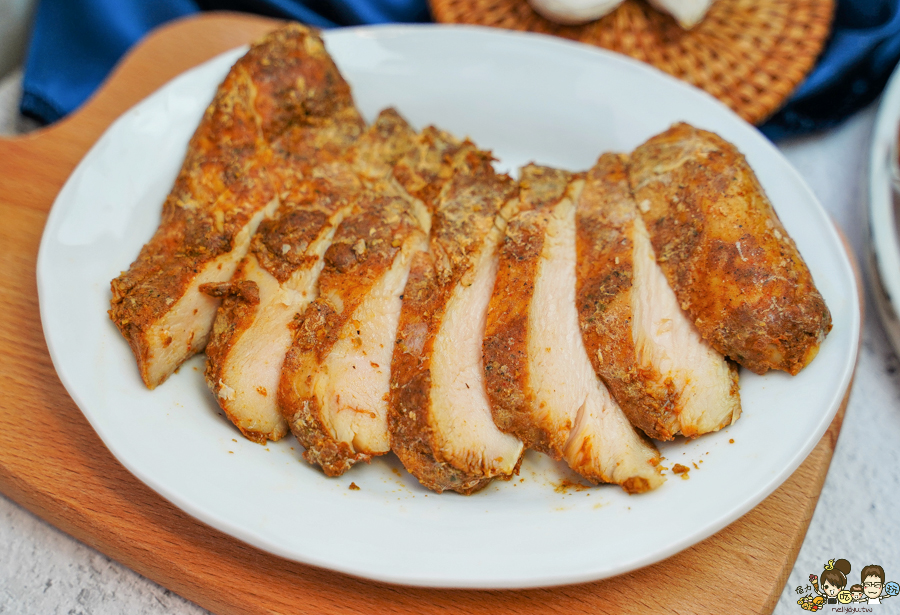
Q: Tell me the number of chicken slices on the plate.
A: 7